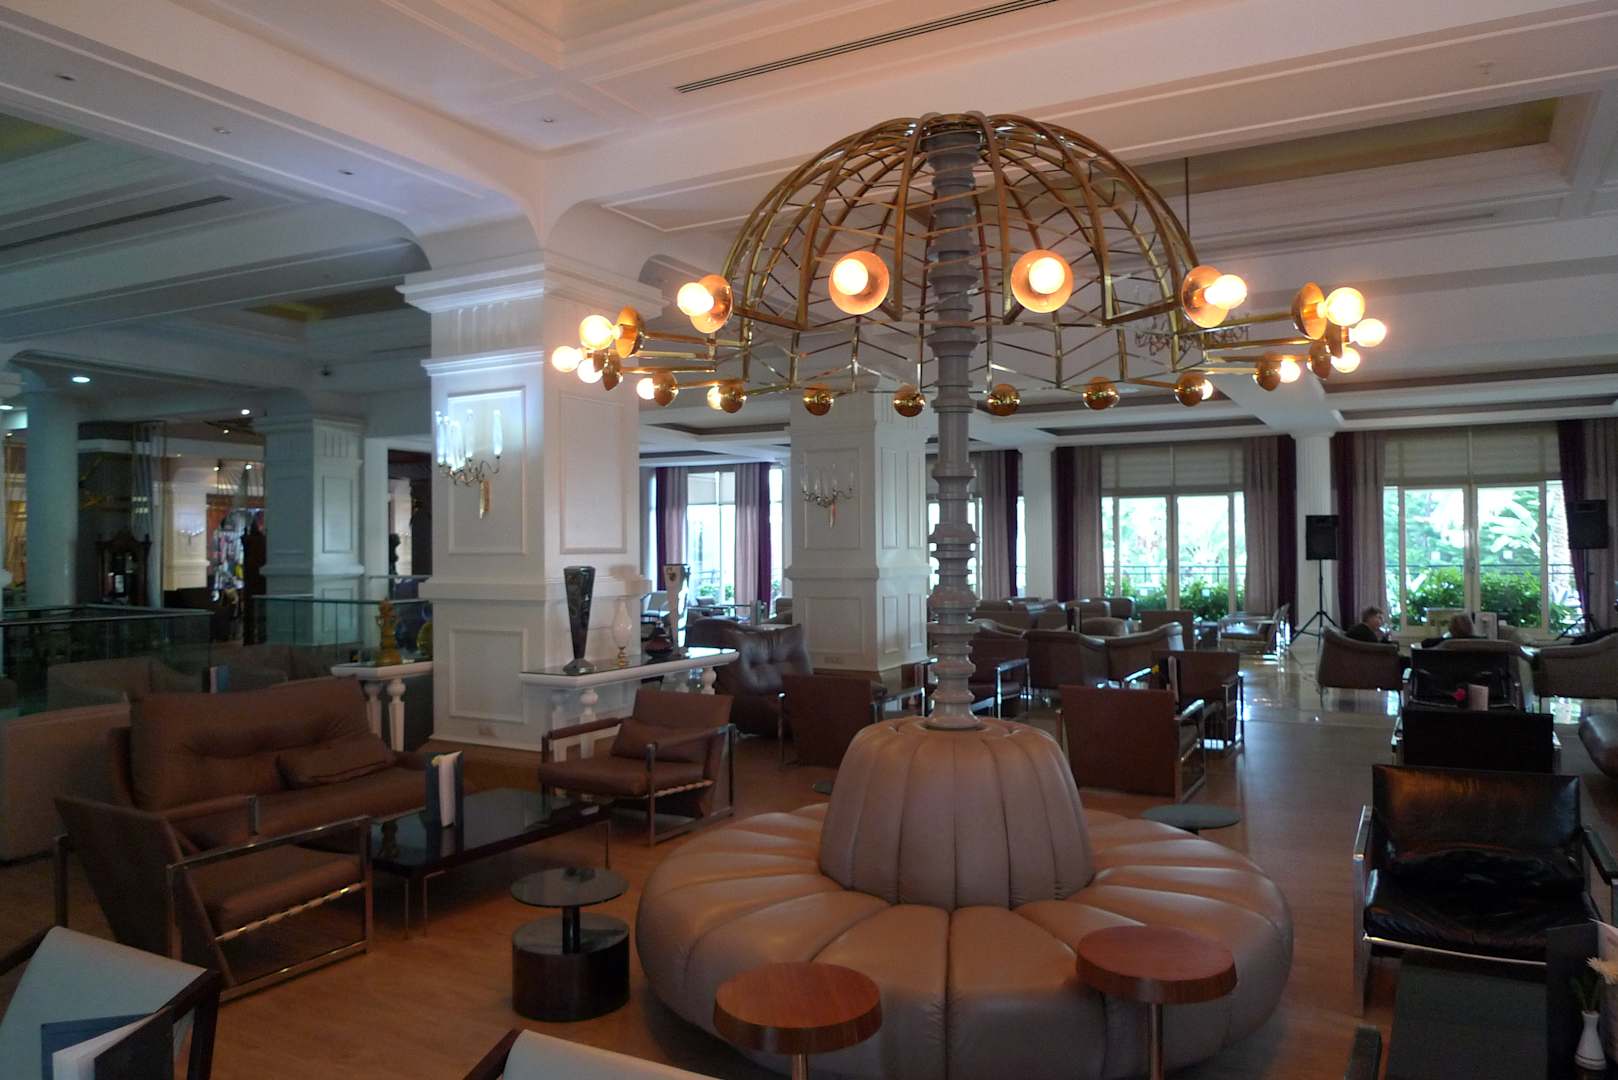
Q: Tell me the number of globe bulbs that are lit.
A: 14